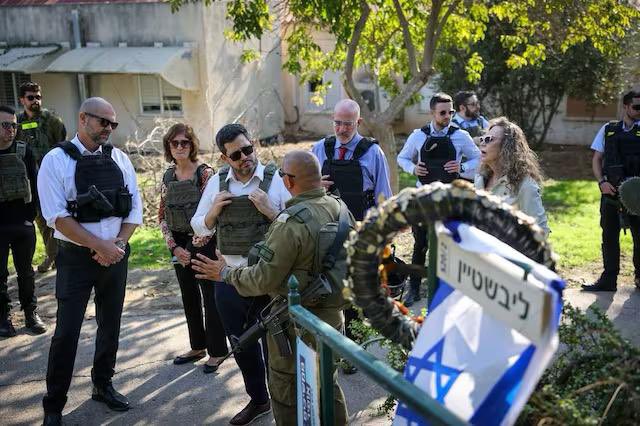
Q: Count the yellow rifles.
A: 0